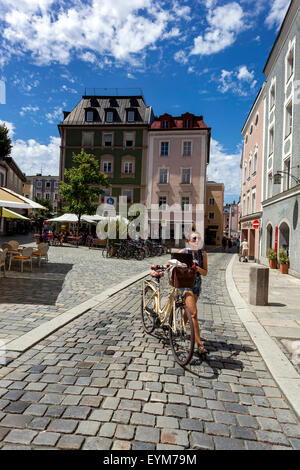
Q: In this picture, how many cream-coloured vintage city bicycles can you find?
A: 1